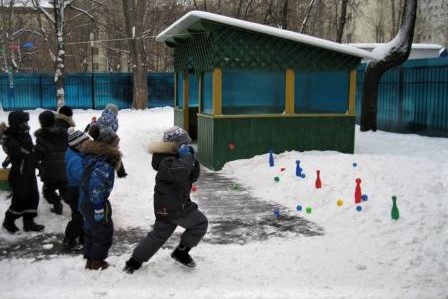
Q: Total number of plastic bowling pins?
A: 5